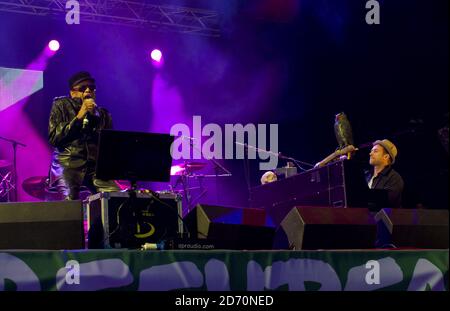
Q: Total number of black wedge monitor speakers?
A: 4